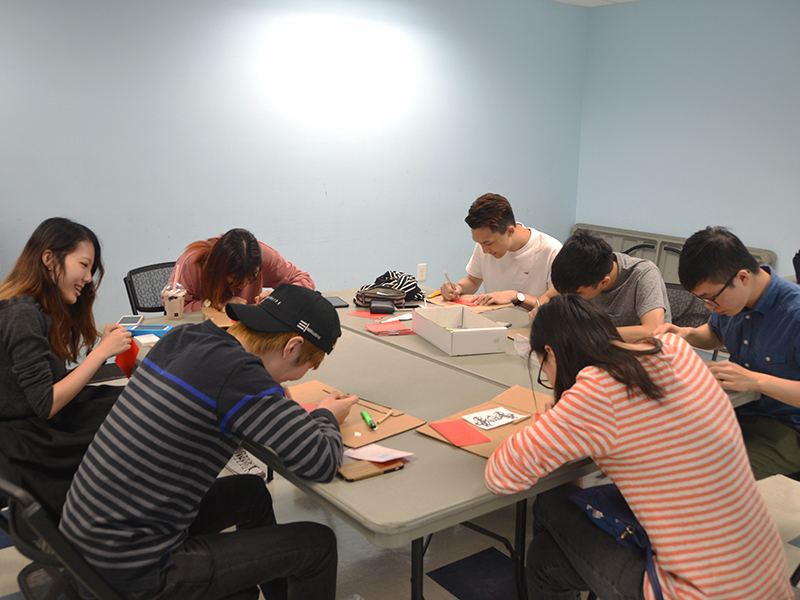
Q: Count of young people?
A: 7